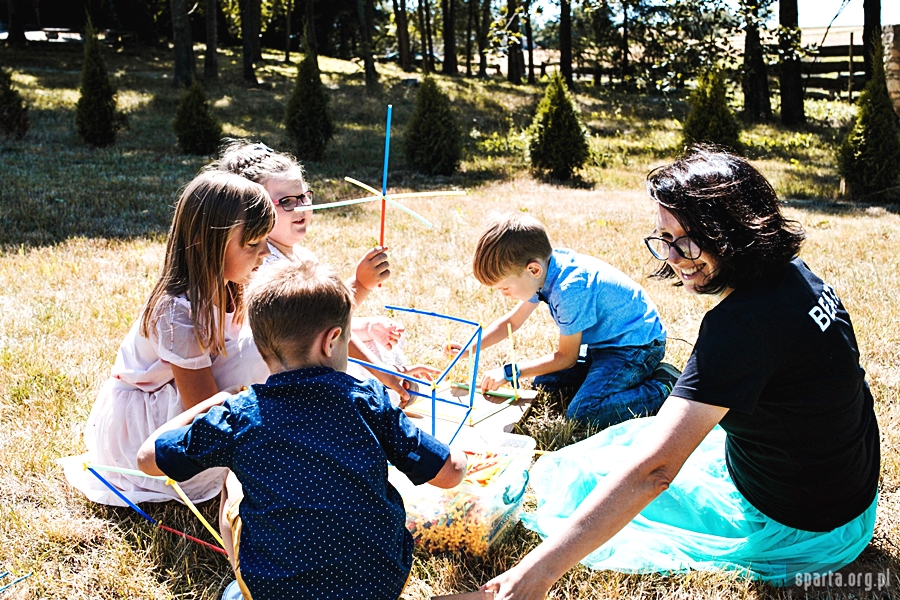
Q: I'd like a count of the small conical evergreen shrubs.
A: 8